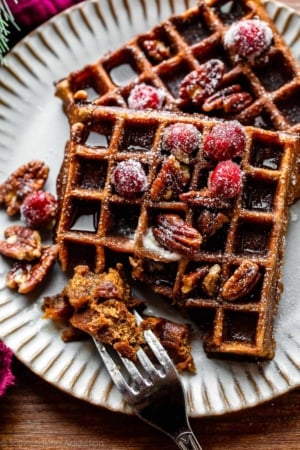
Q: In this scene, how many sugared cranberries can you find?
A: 7